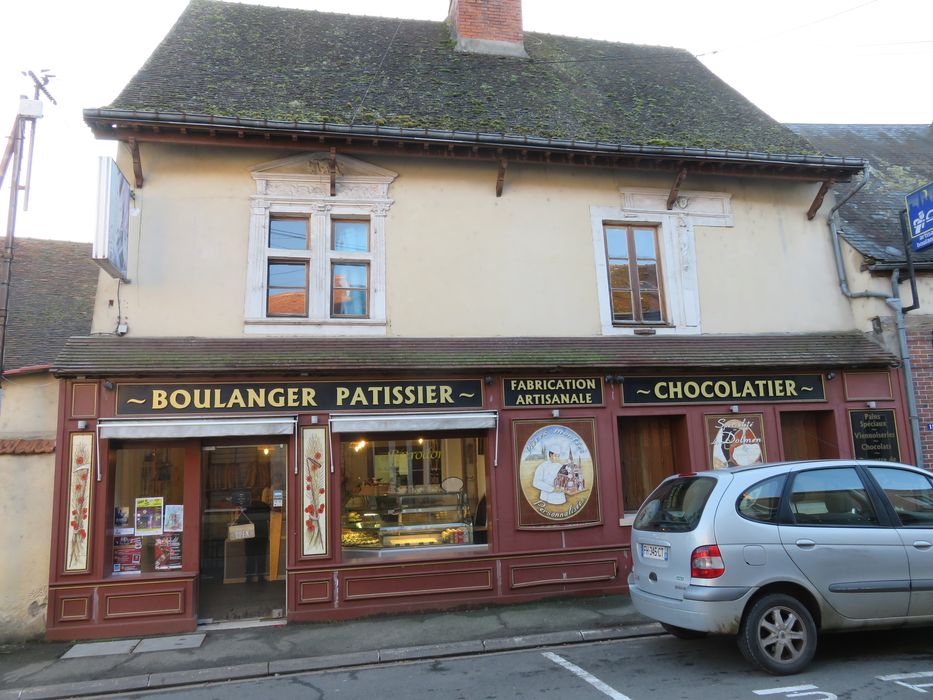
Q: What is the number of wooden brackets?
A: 5